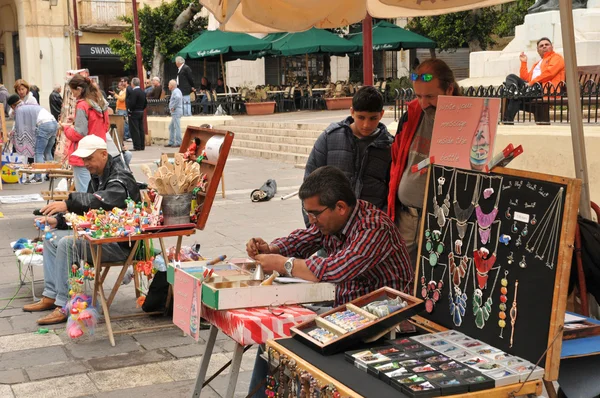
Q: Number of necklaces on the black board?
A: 12